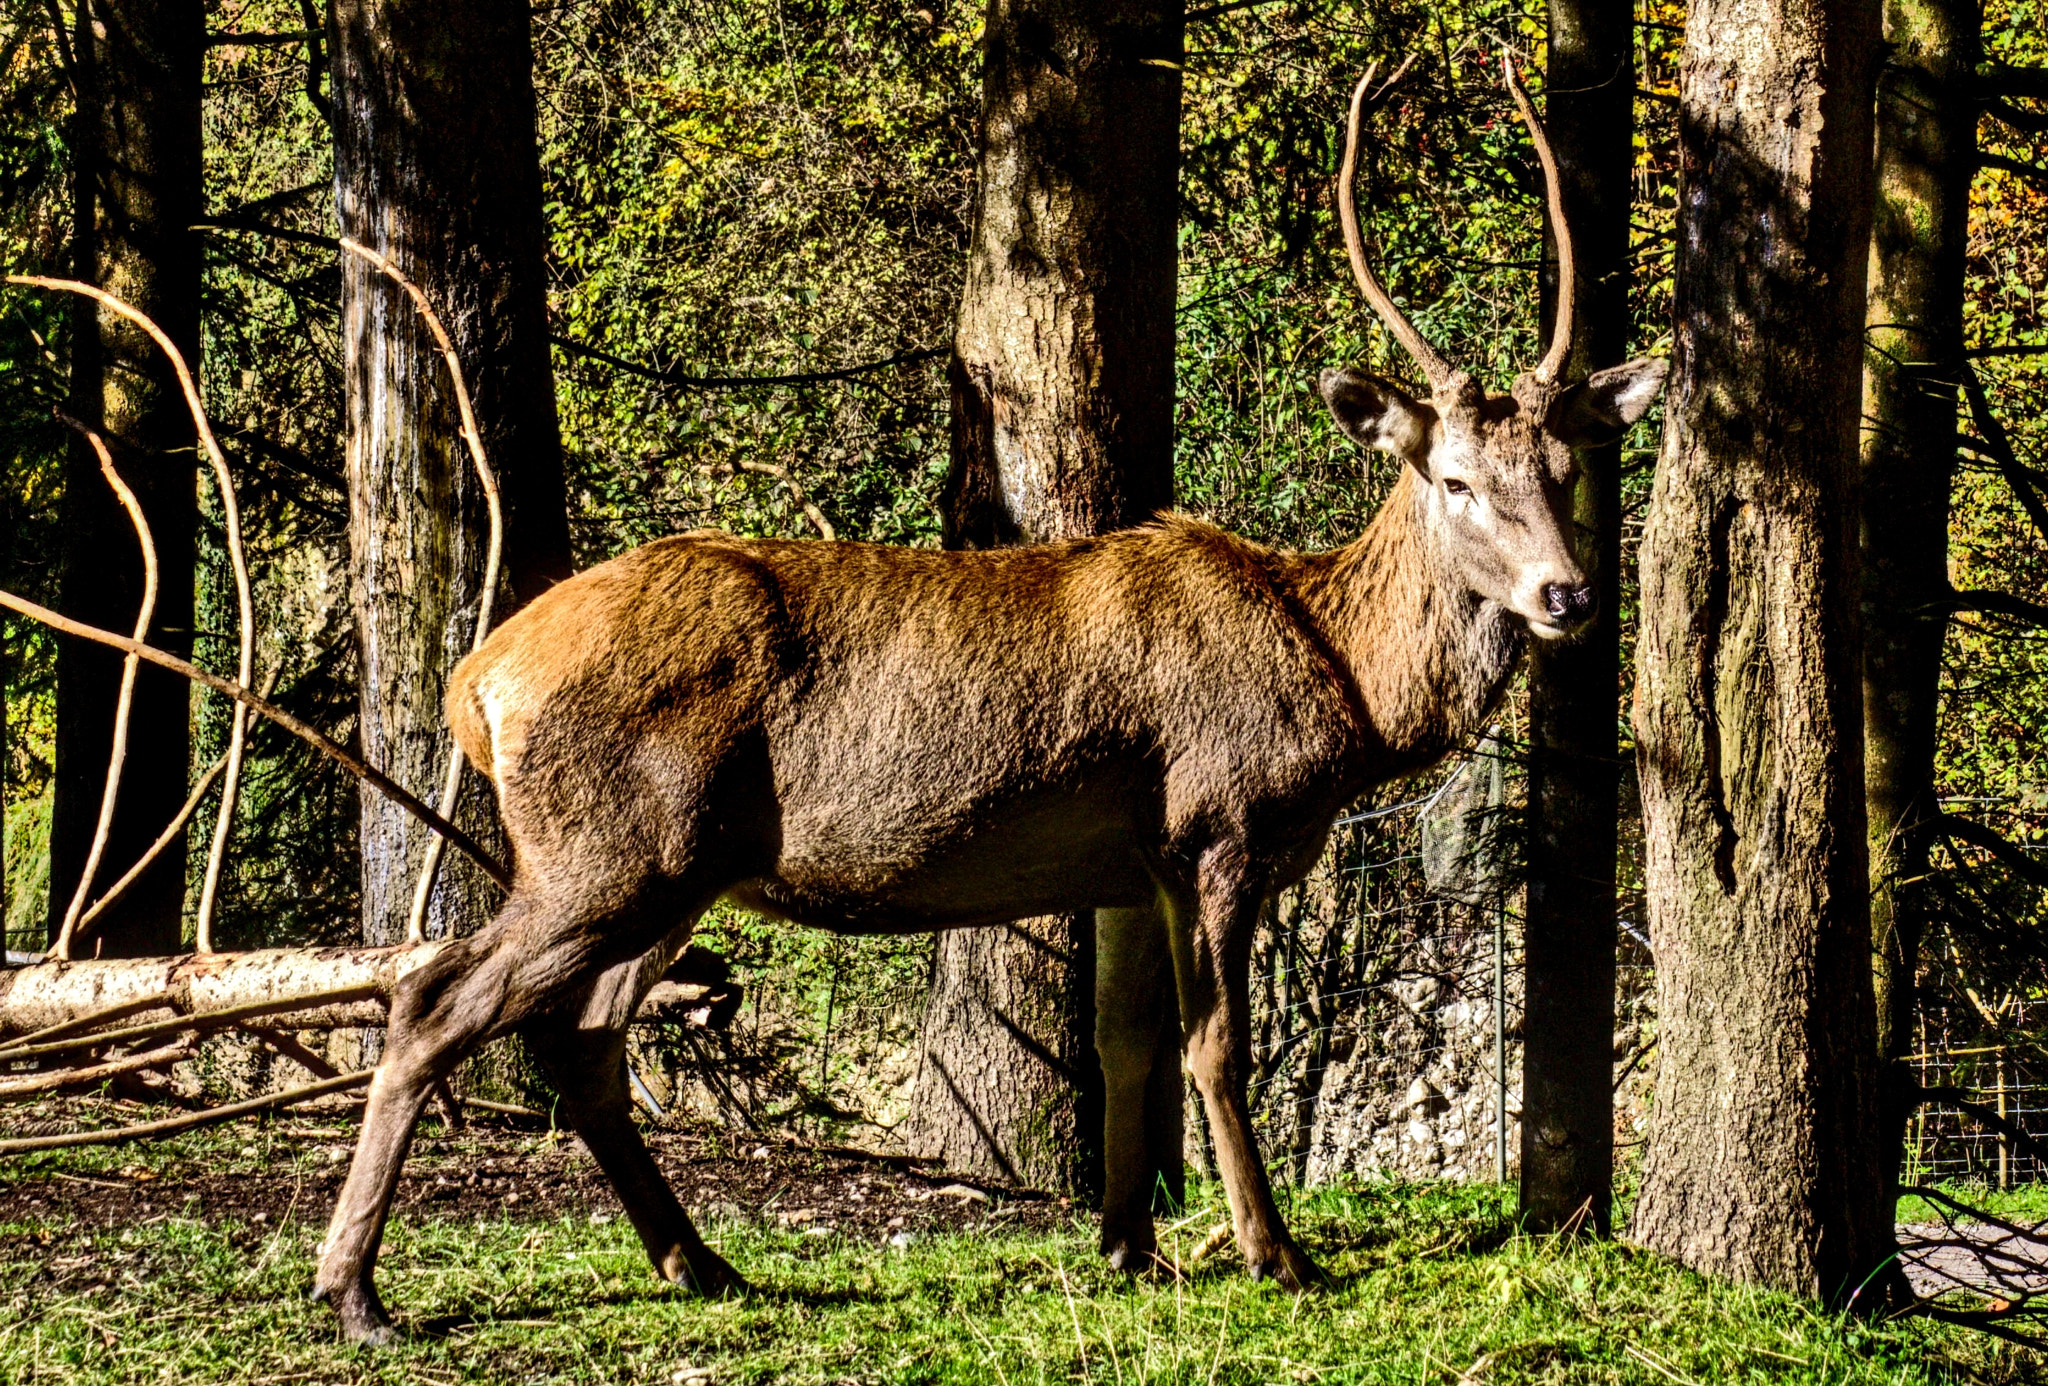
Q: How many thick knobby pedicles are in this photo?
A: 2